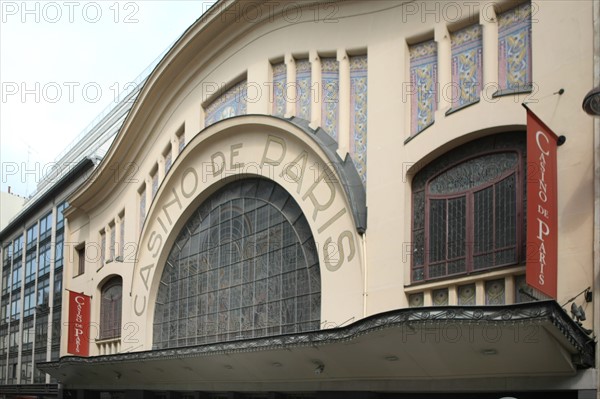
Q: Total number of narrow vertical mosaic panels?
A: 14